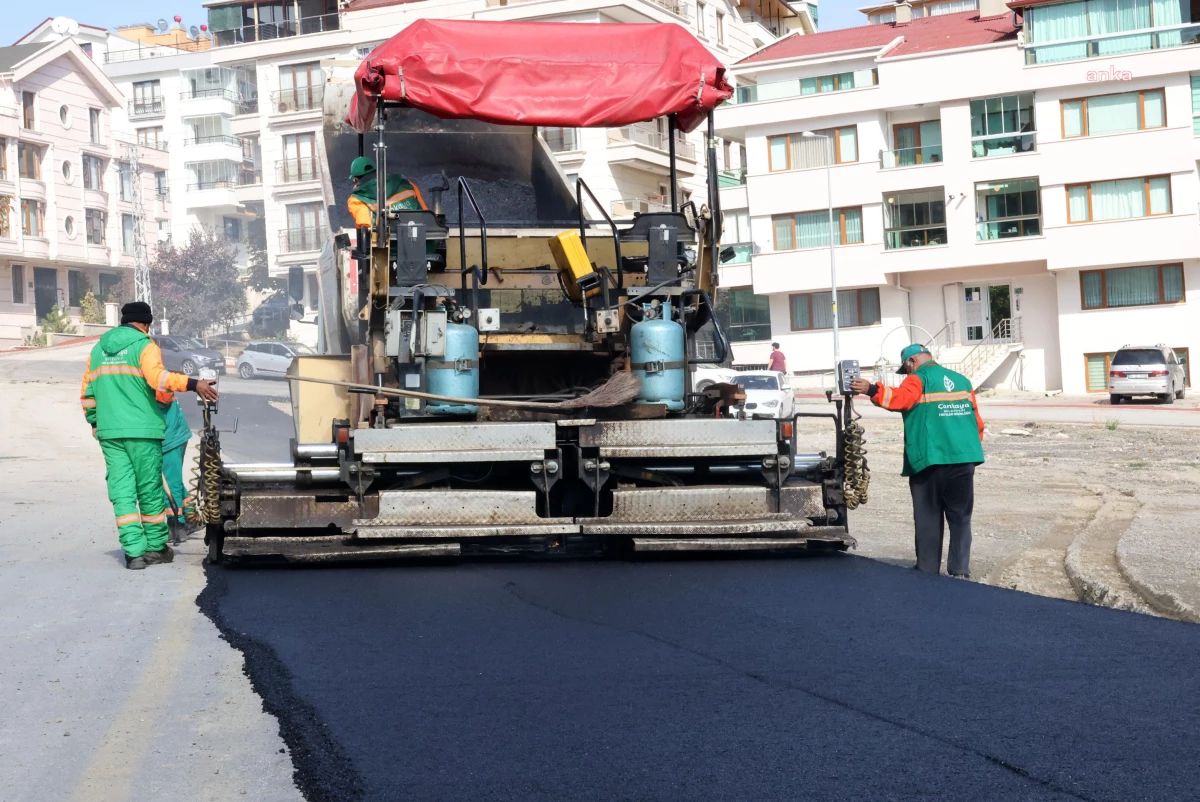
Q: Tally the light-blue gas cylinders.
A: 2